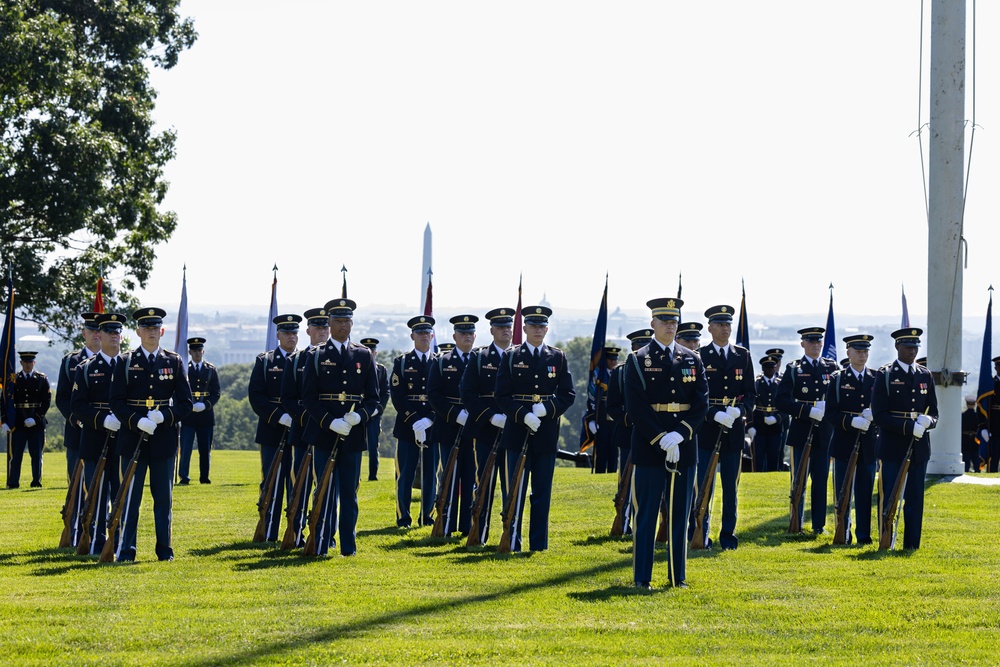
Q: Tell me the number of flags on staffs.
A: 13